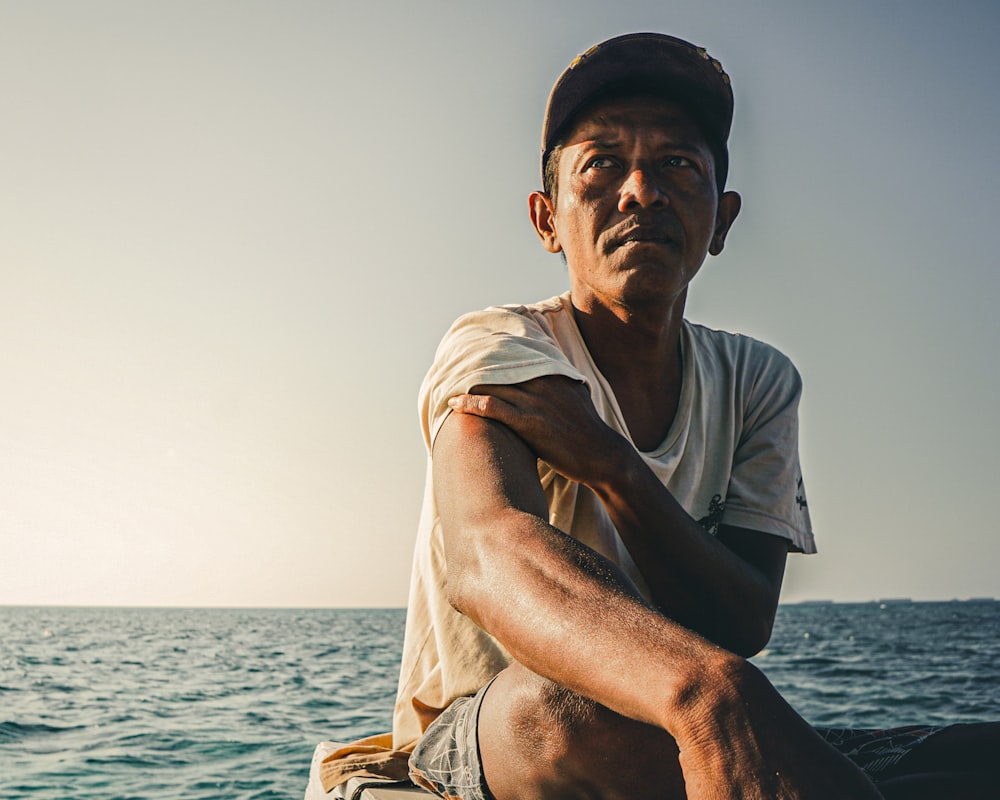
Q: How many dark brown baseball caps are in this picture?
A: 1